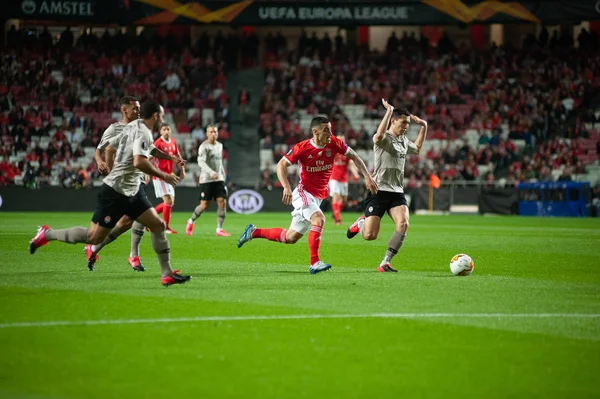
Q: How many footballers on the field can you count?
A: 7